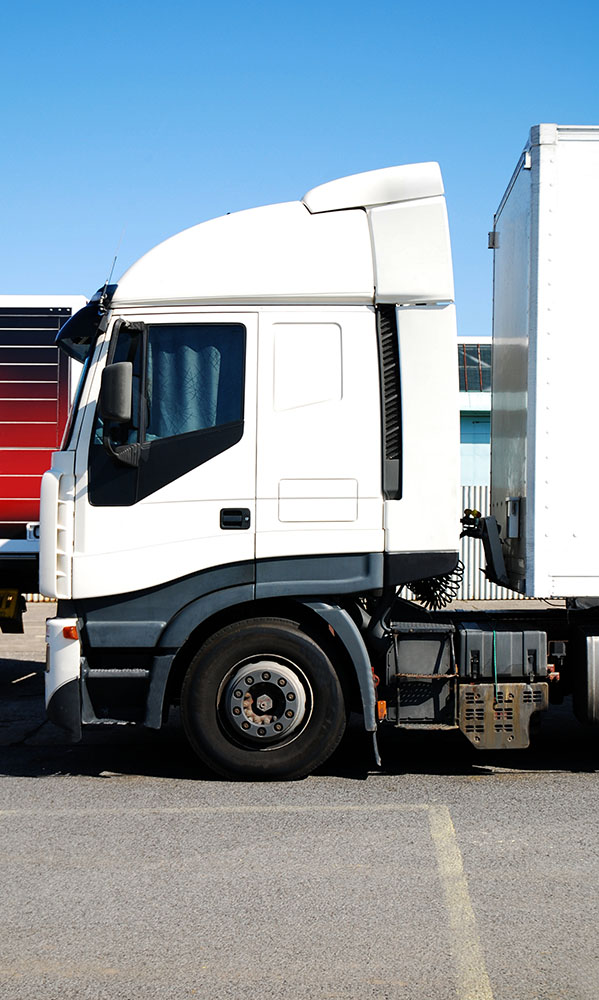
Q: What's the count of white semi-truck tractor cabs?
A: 1